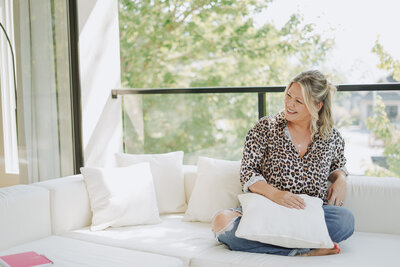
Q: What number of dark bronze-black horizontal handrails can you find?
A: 1